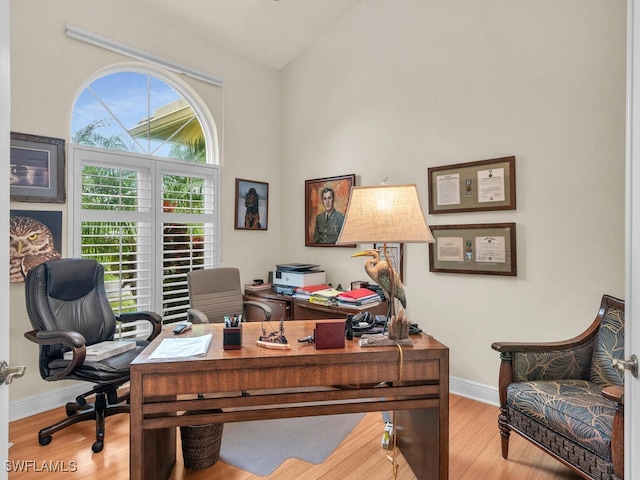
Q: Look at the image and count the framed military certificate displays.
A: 2